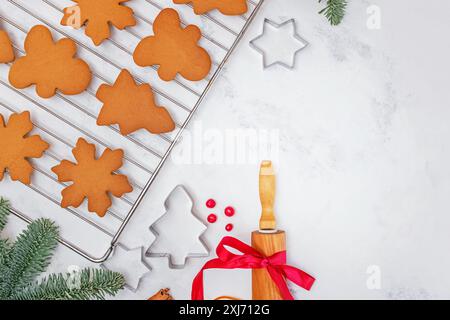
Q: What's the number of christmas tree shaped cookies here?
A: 1